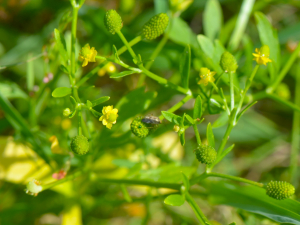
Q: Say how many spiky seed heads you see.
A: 7